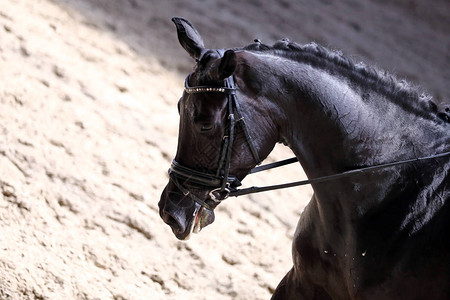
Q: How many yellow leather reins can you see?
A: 0